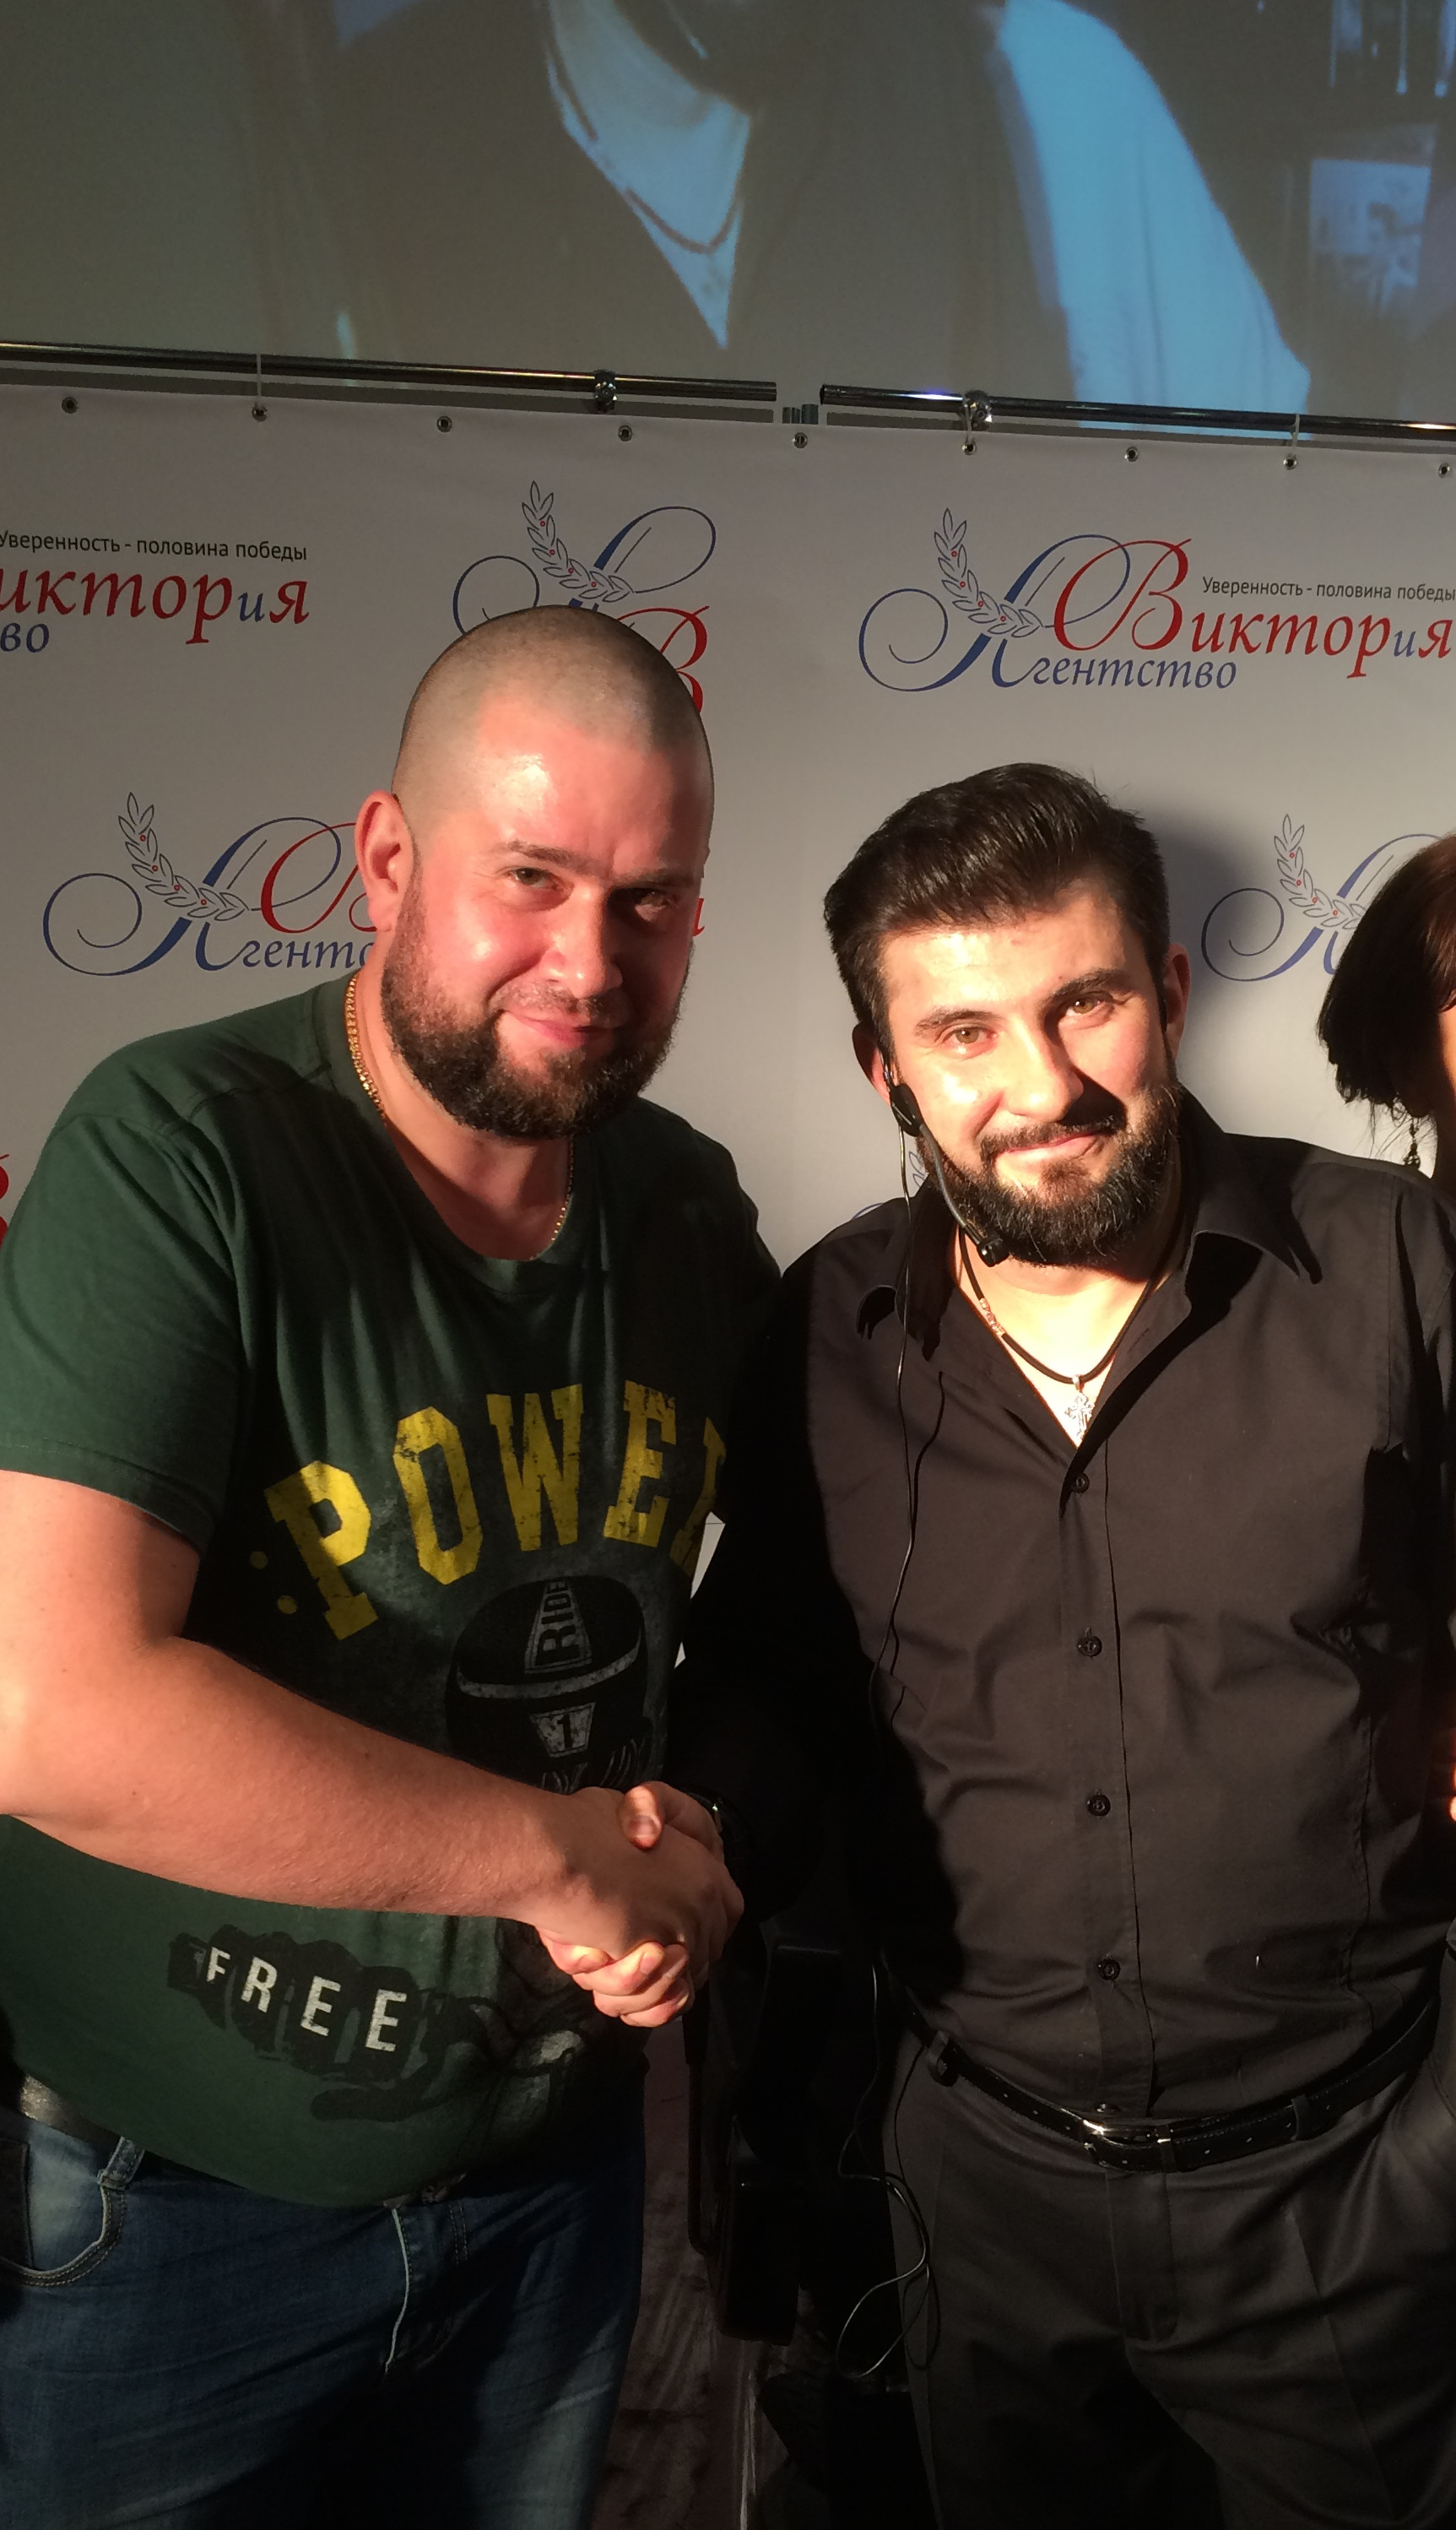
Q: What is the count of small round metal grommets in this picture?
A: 9